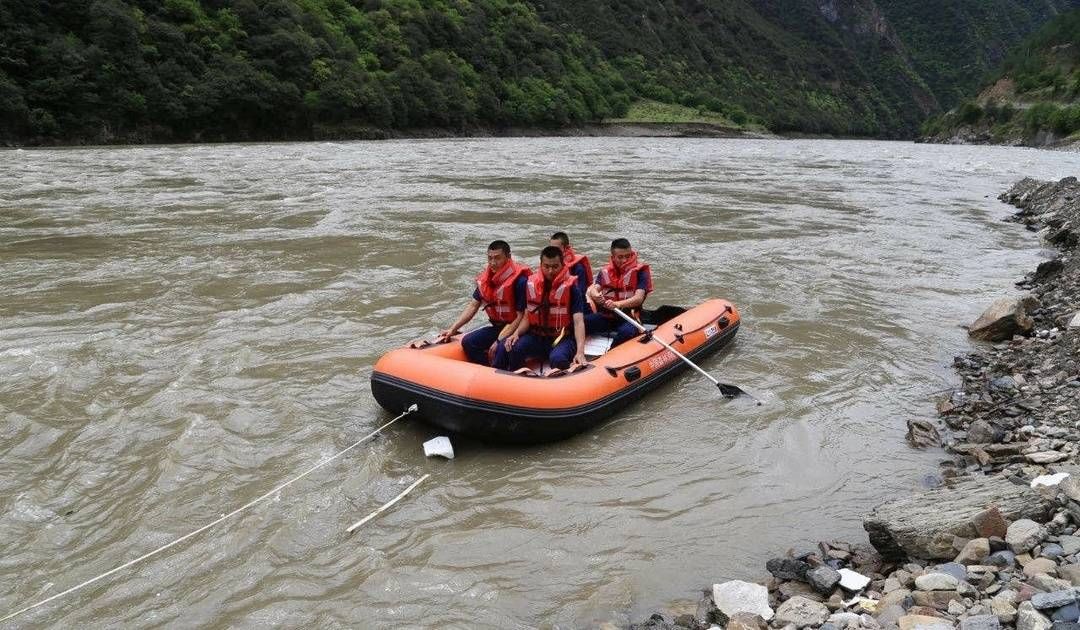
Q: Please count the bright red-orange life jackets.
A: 4